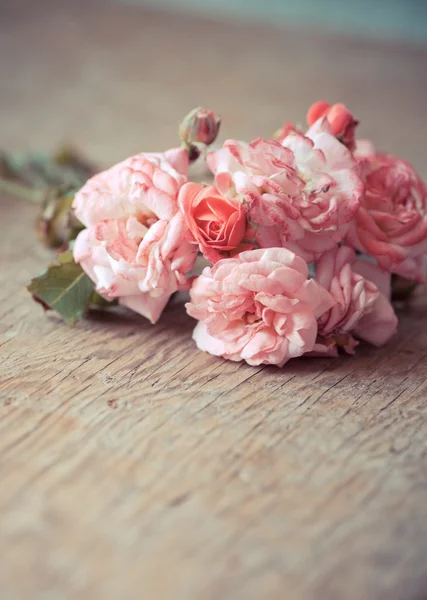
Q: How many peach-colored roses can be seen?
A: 1